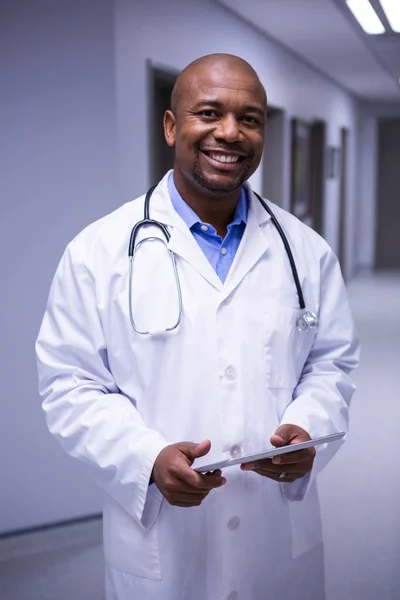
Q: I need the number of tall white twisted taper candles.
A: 0